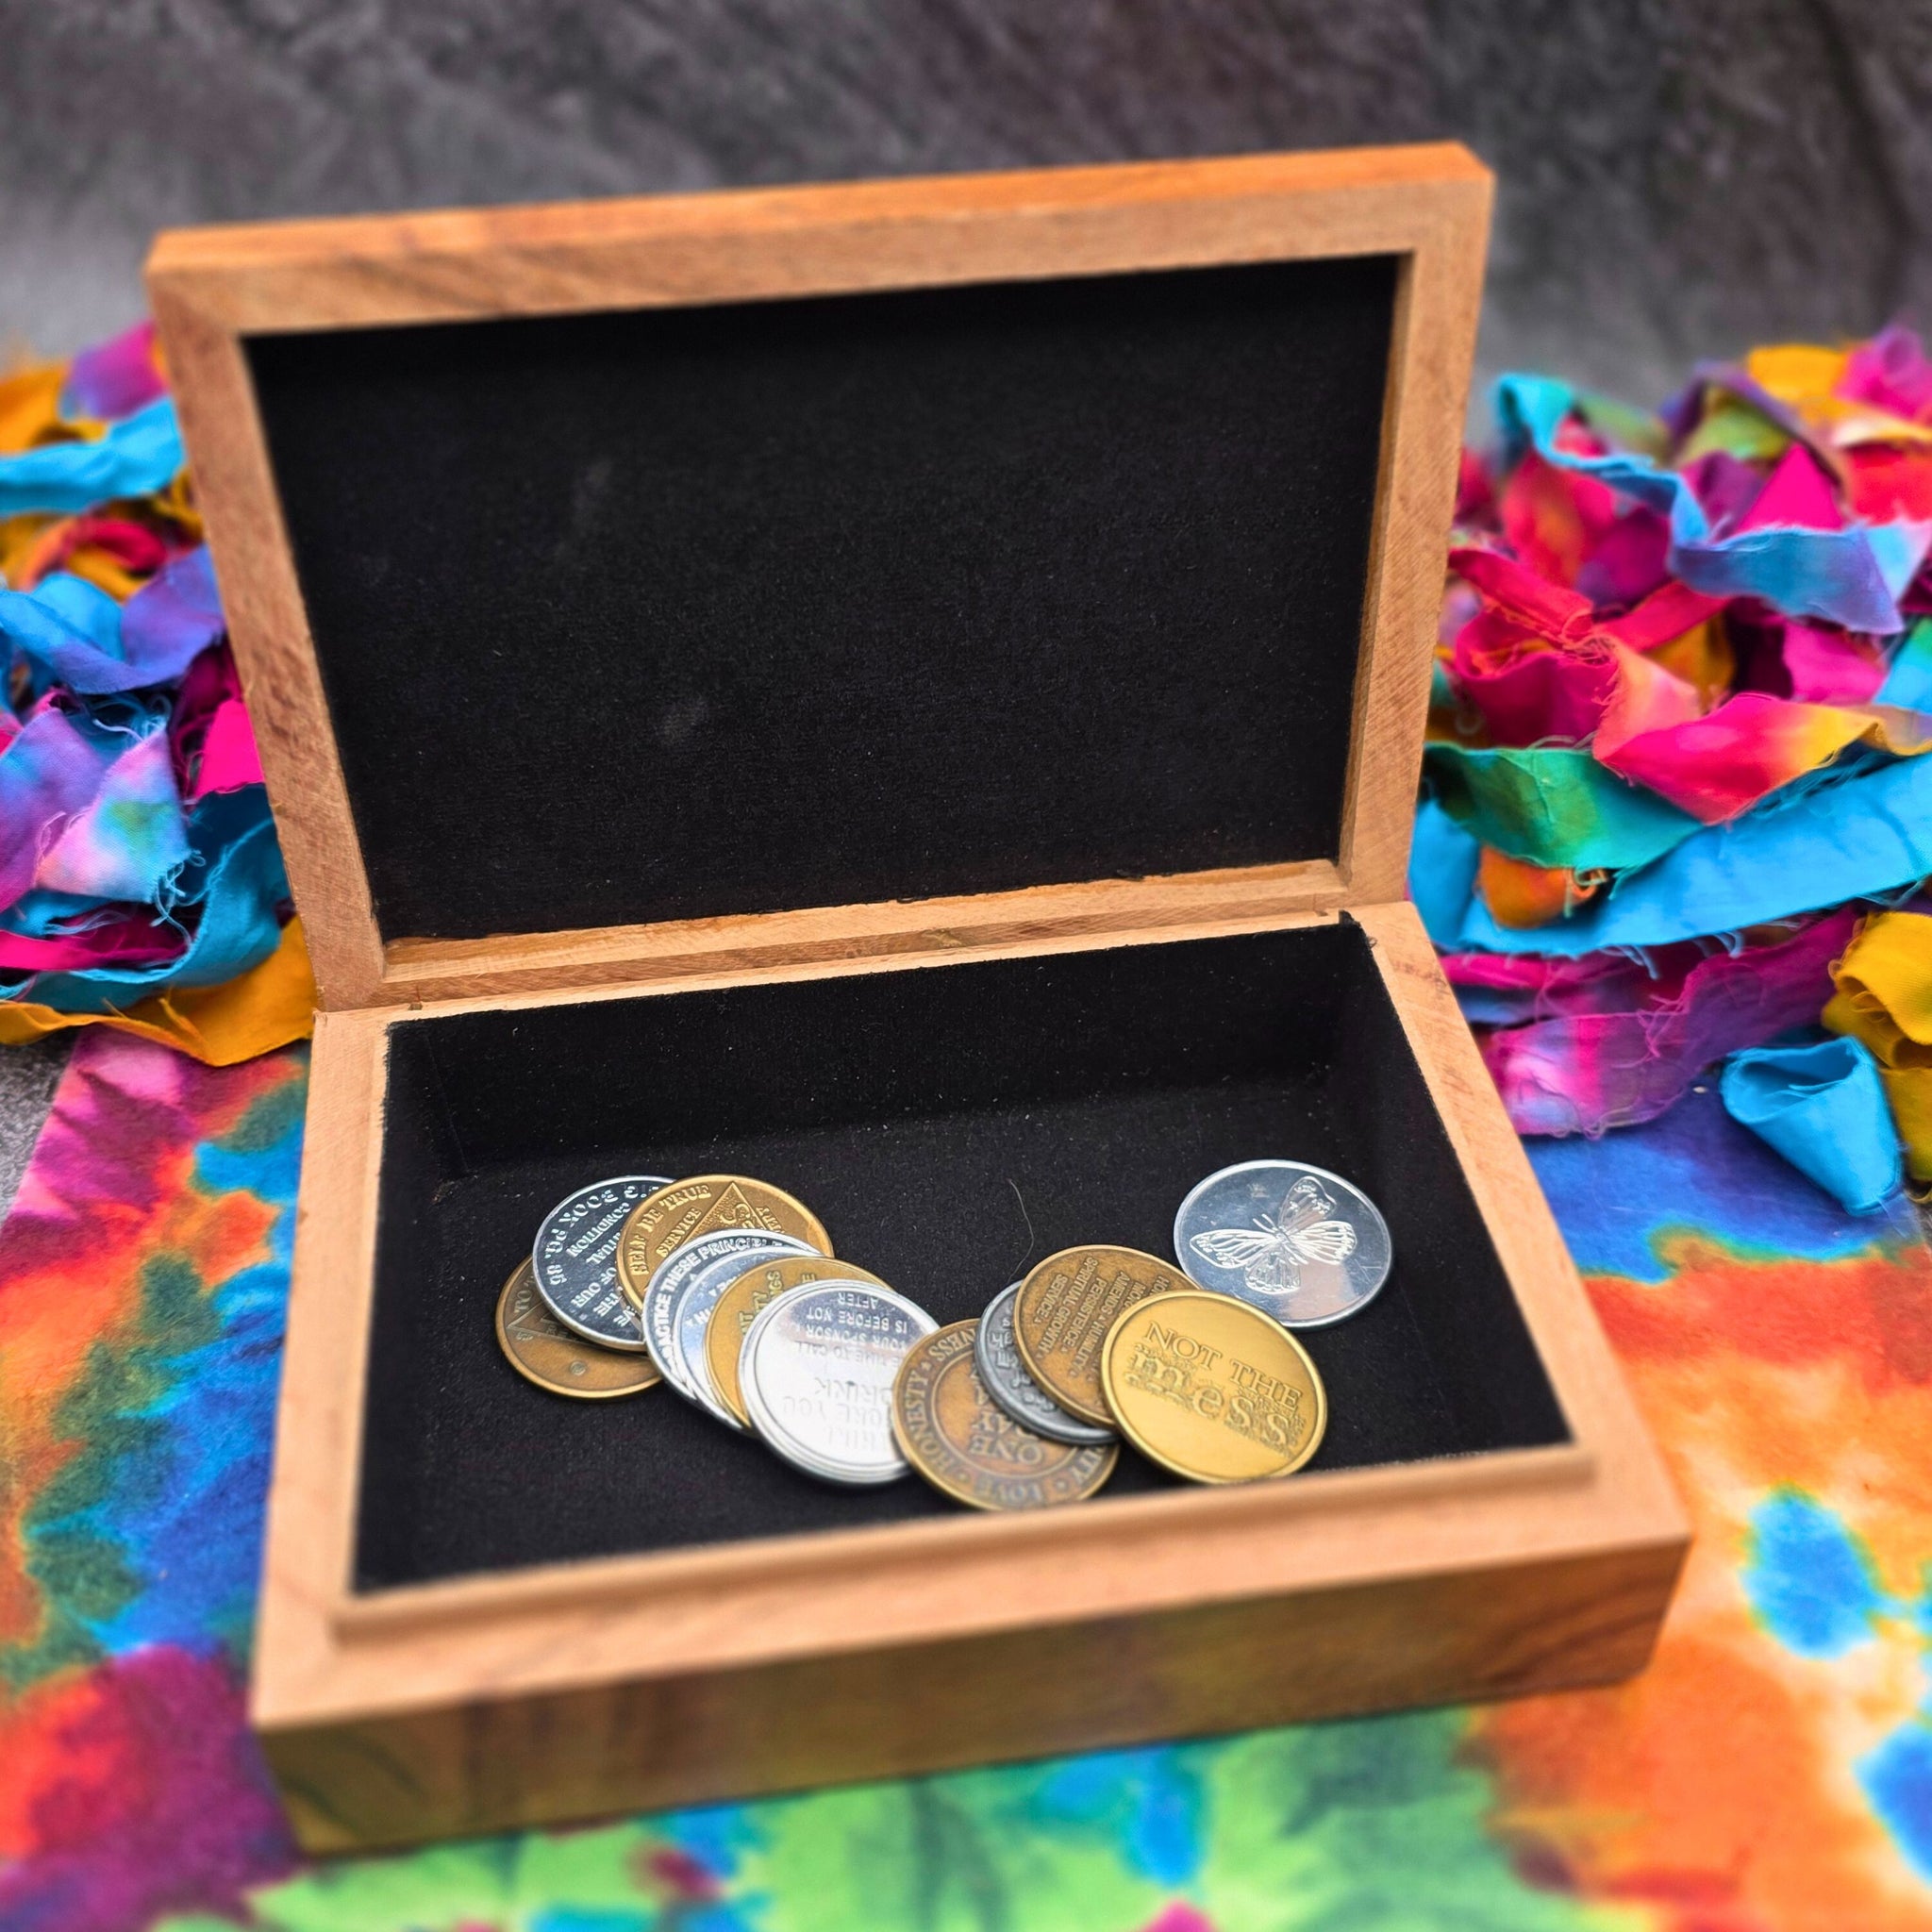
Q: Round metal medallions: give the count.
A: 12